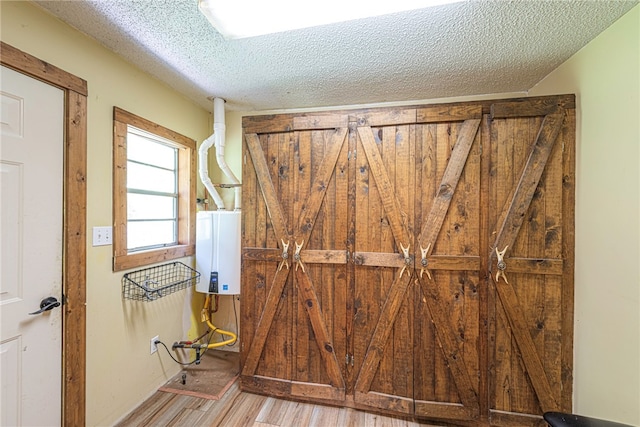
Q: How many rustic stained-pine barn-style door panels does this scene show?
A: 5